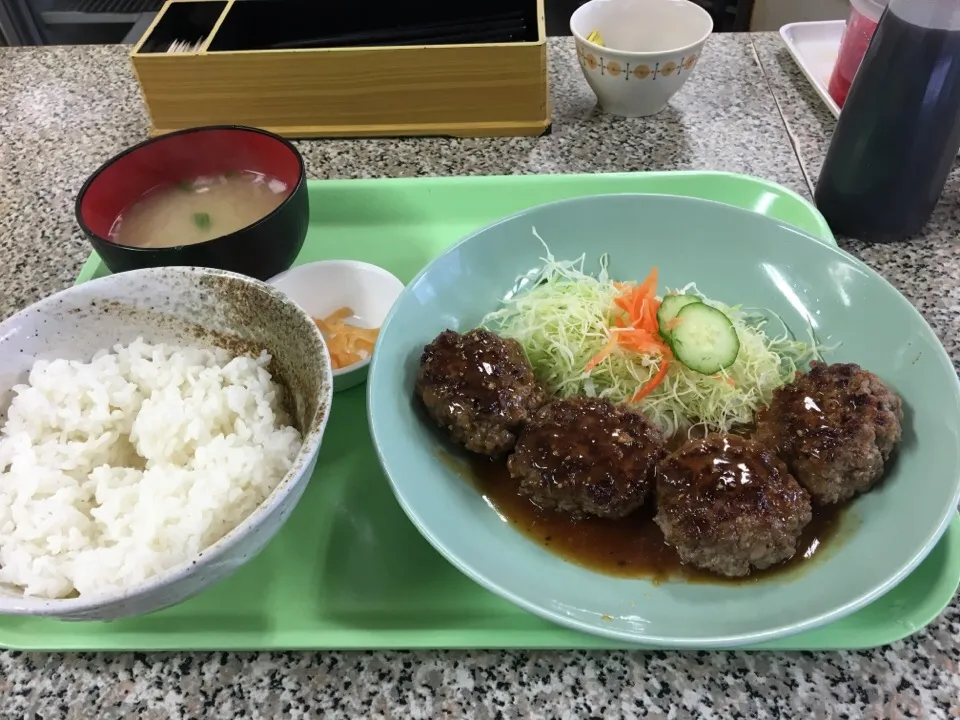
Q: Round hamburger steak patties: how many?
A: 4